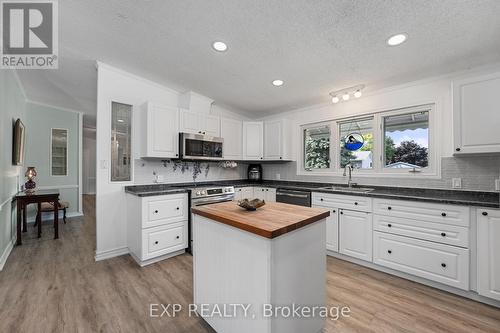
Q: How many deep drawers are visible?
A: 3